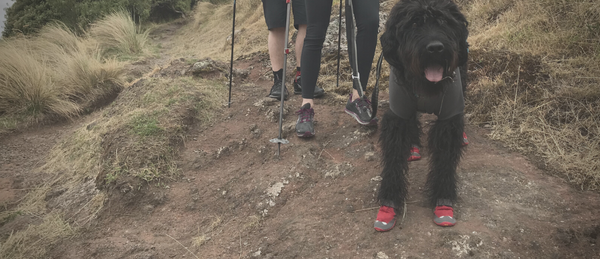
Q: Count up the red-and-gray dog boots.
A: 4